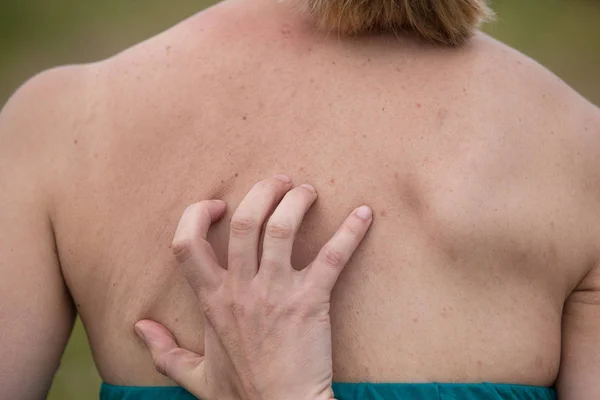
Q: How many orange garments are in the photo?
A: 0